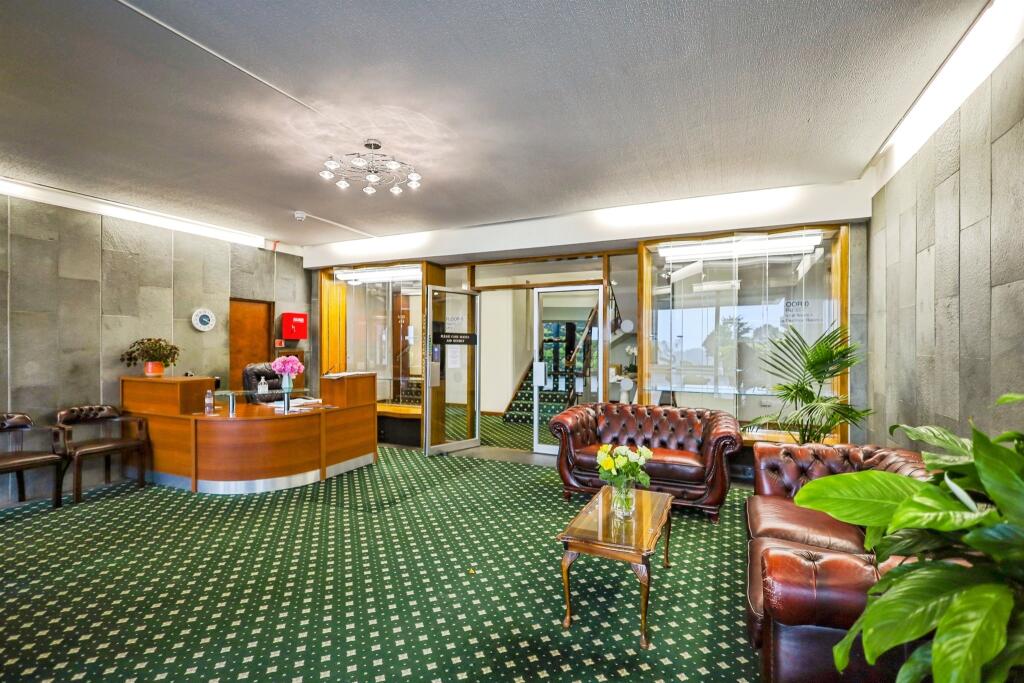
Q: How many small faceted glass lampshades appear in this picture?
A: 10